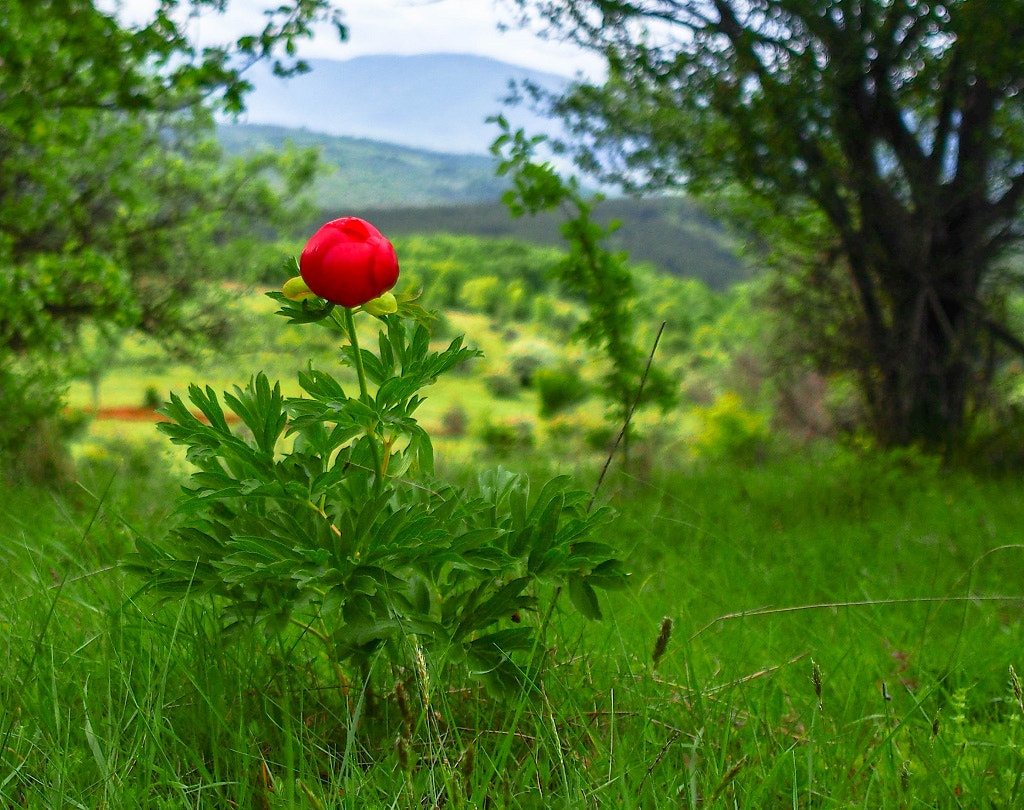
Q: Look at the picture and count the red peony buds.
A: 1